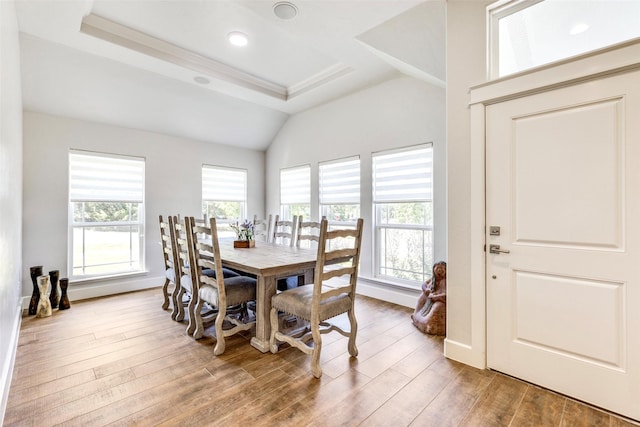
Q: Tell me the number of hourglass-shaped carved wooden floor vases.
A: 4